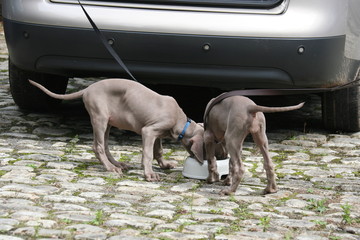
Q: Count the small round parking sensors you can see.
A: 4